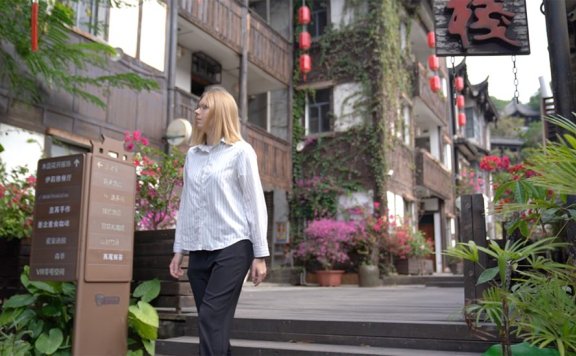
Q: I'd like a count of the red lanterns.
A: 9